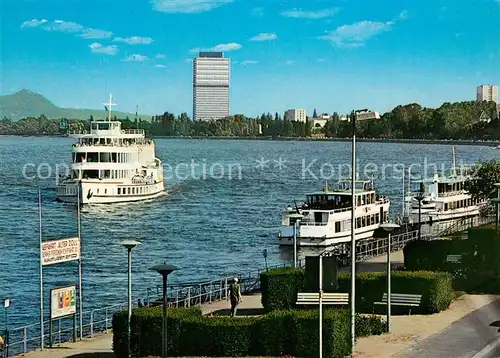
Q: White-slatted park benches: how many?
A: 3